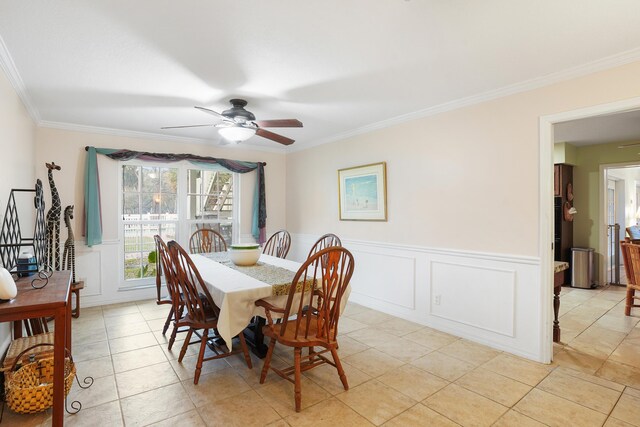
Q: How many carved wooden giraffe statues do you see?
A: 2